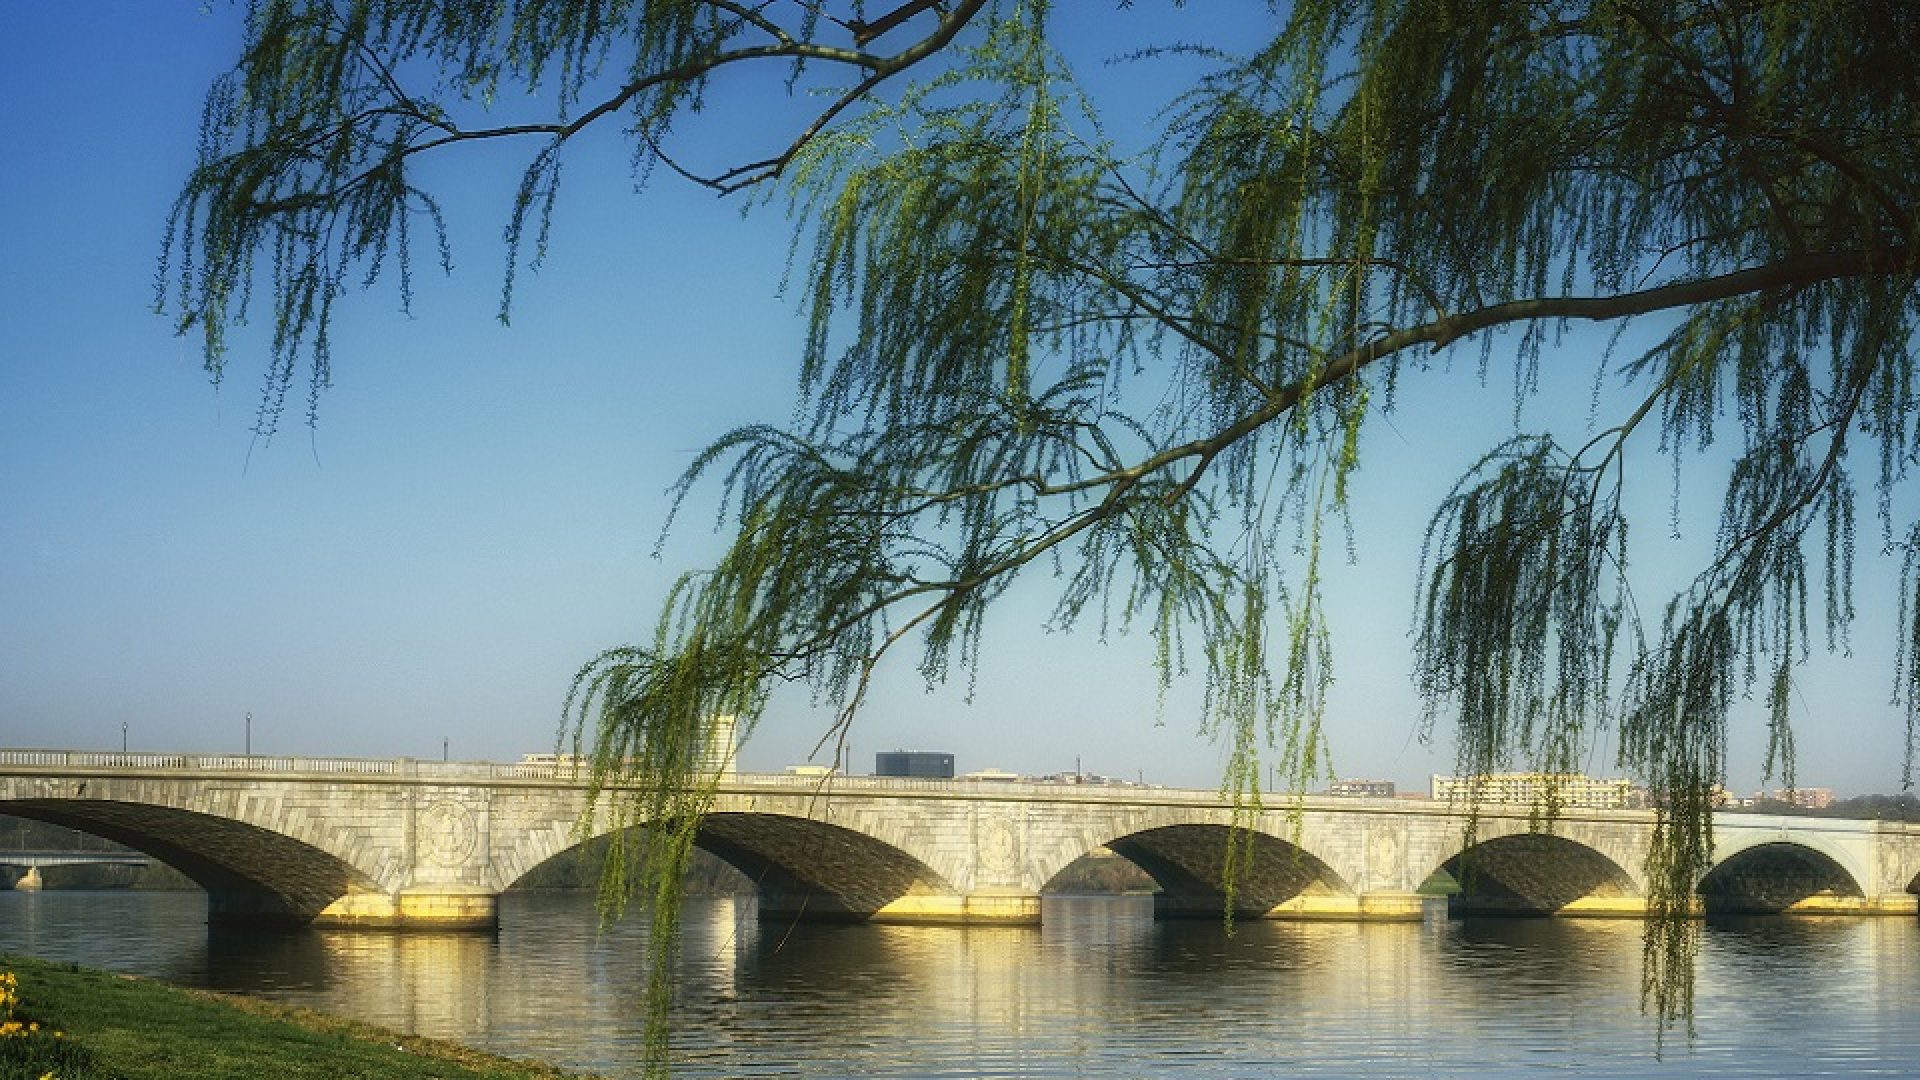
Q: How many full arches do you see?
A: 4